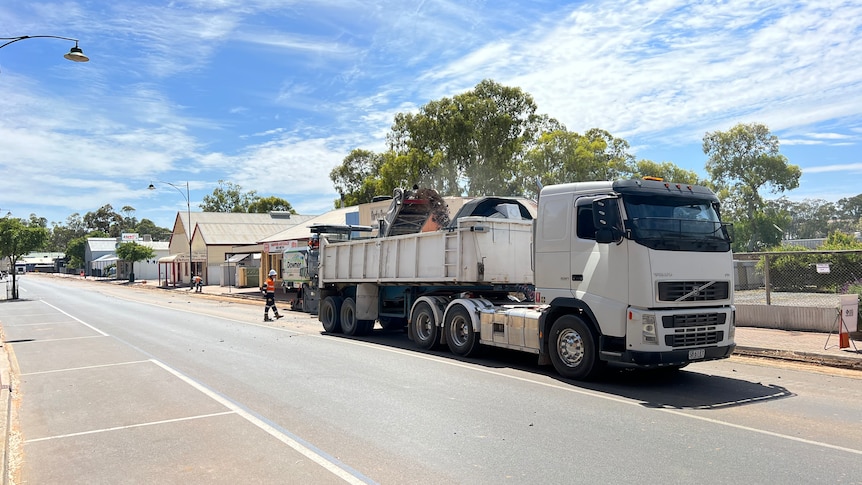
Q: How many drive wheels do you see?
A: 2